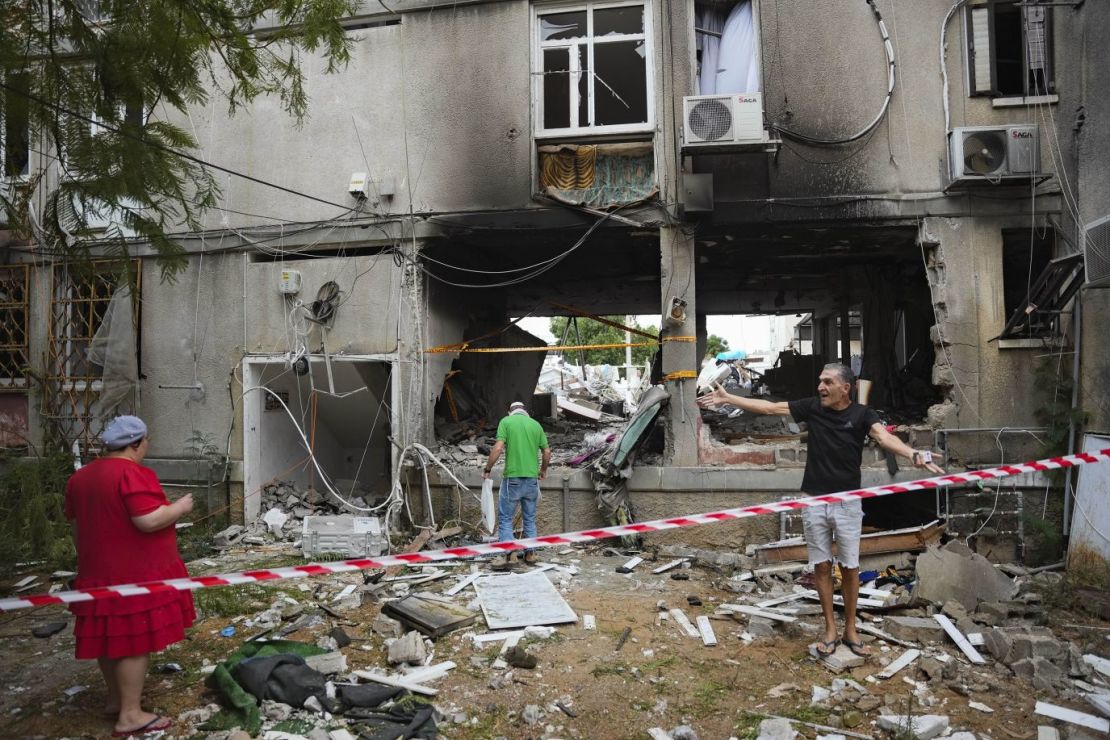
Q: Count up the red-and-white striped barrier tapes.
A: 1